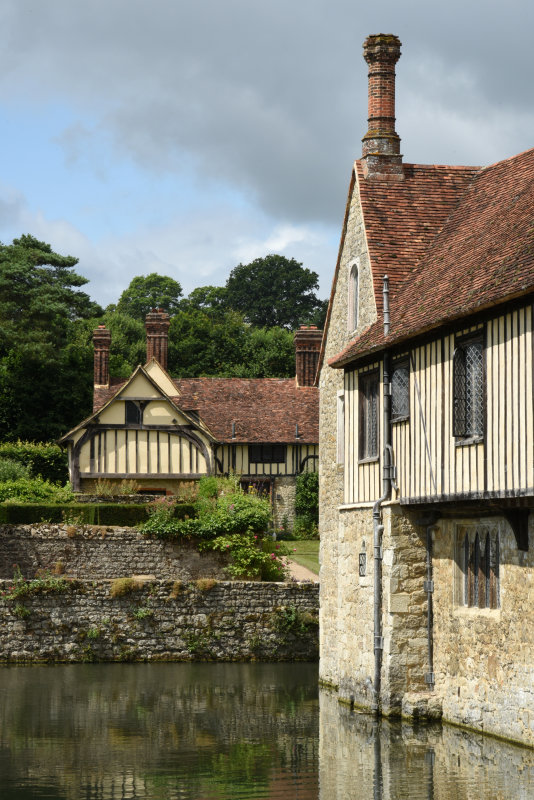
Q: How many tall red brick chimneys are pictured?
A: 4